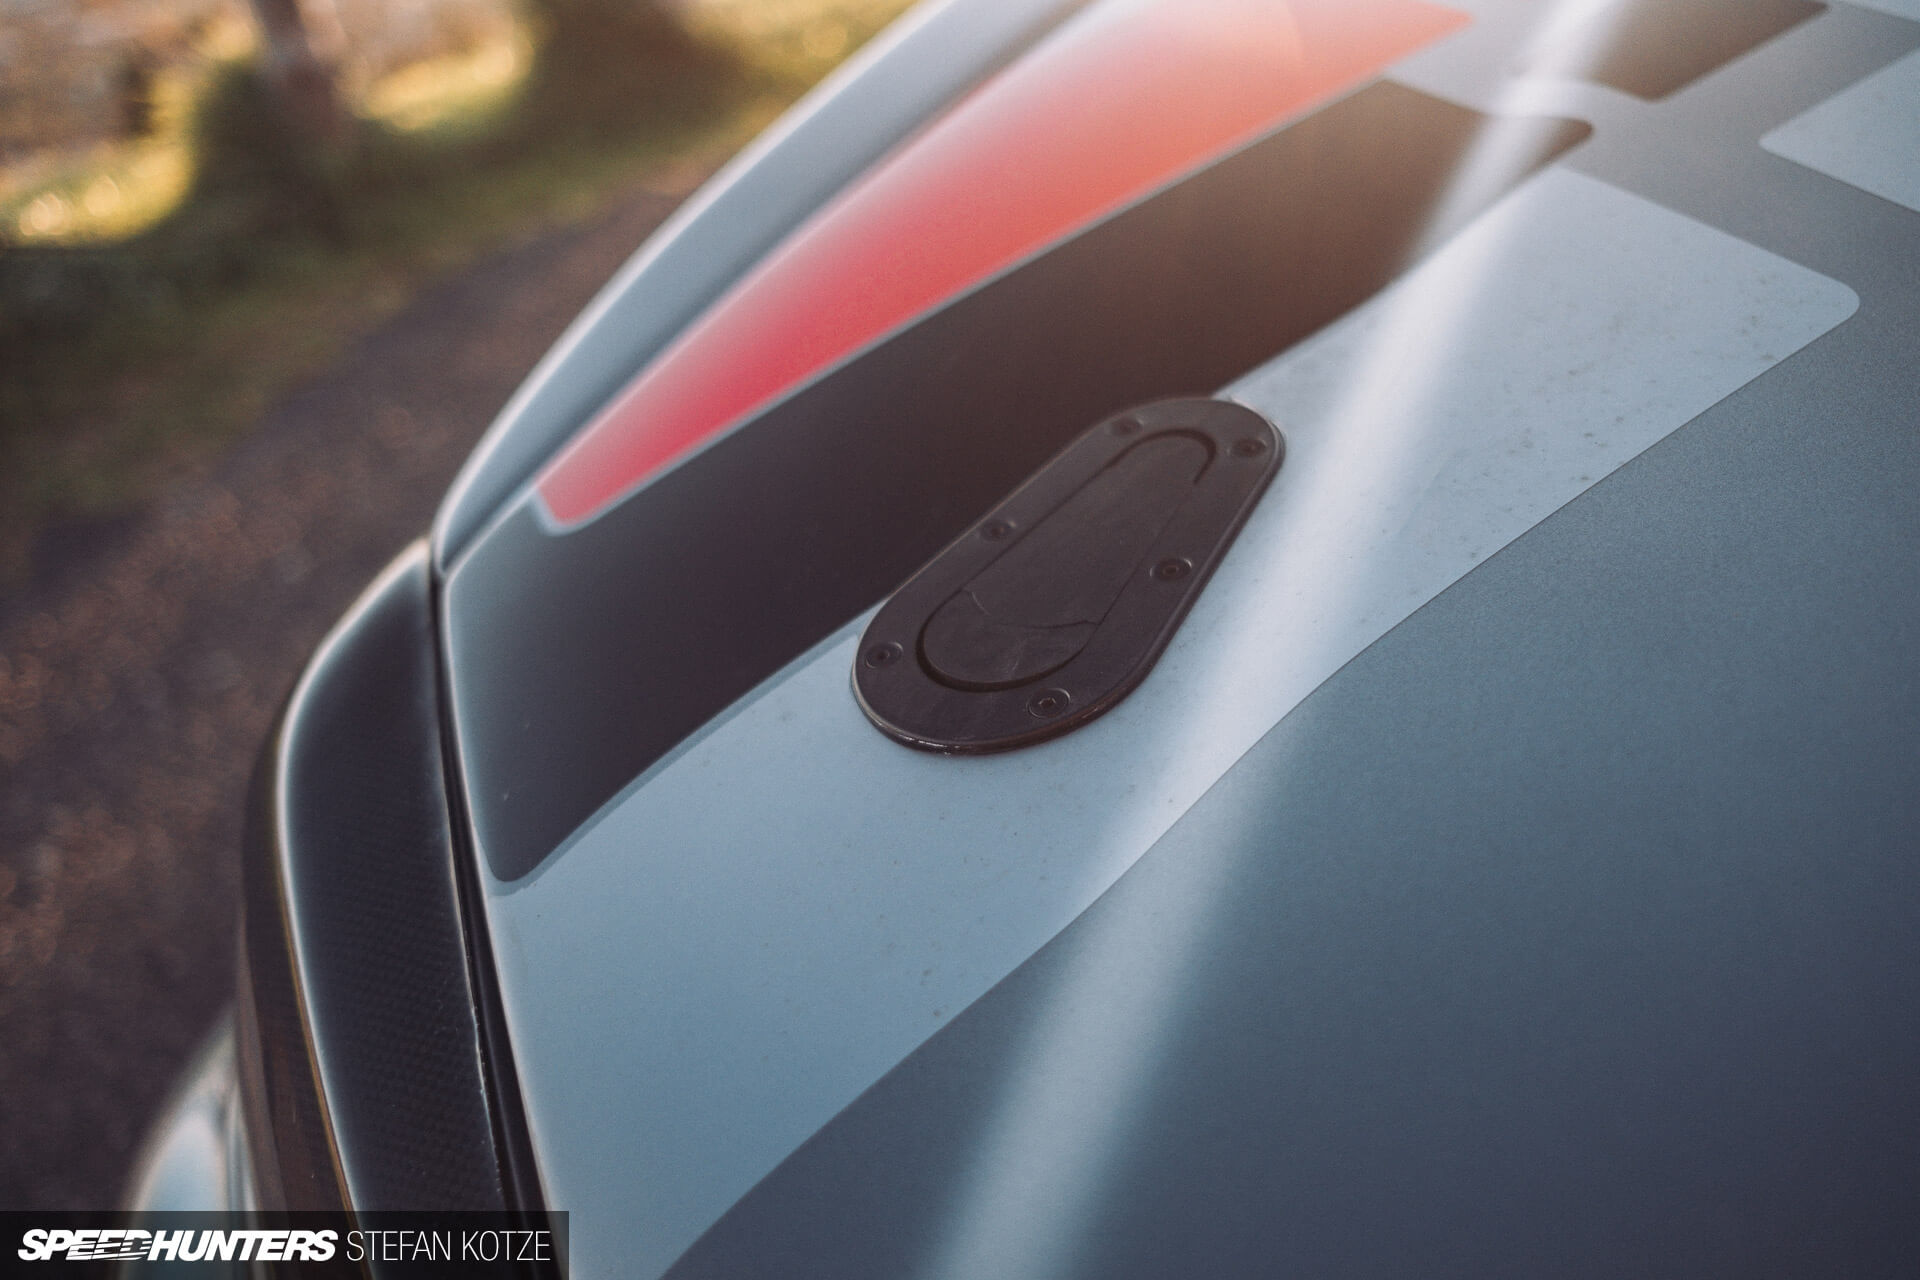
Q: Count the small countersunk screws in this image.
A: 6